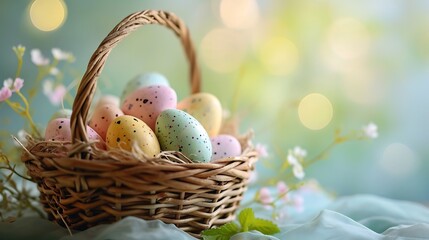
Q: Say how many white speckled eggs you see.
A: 0